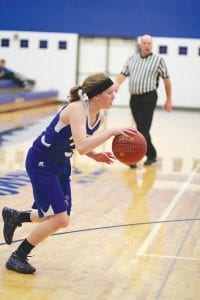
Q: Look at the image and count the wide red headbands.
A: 0